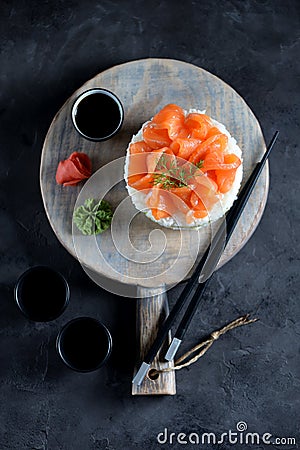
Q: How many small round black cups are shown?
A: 3